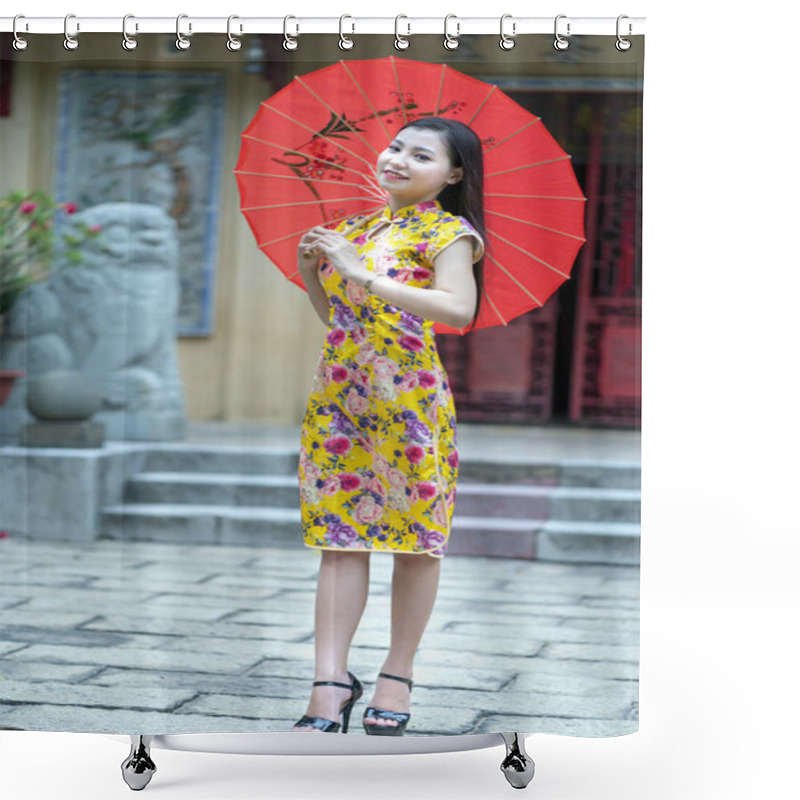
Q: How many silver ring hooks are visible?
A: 12